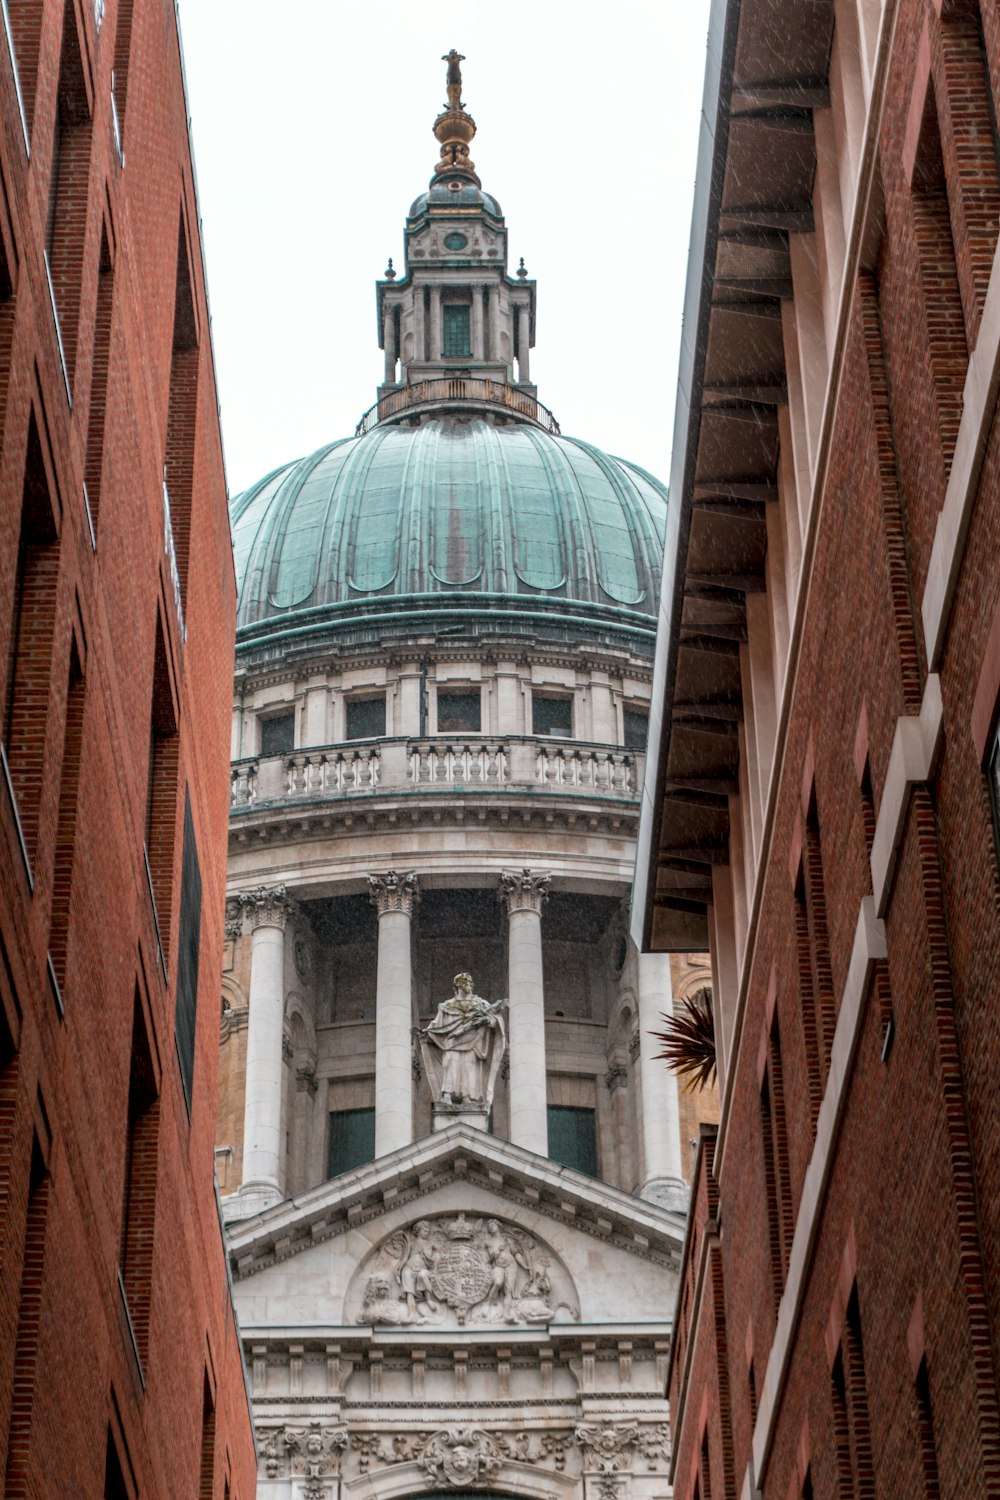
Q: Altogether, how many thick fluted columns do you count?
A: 4